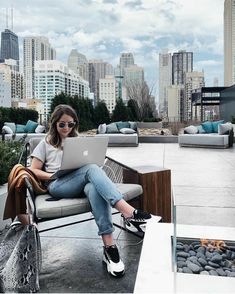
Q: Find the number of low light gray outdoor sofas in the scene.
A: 3